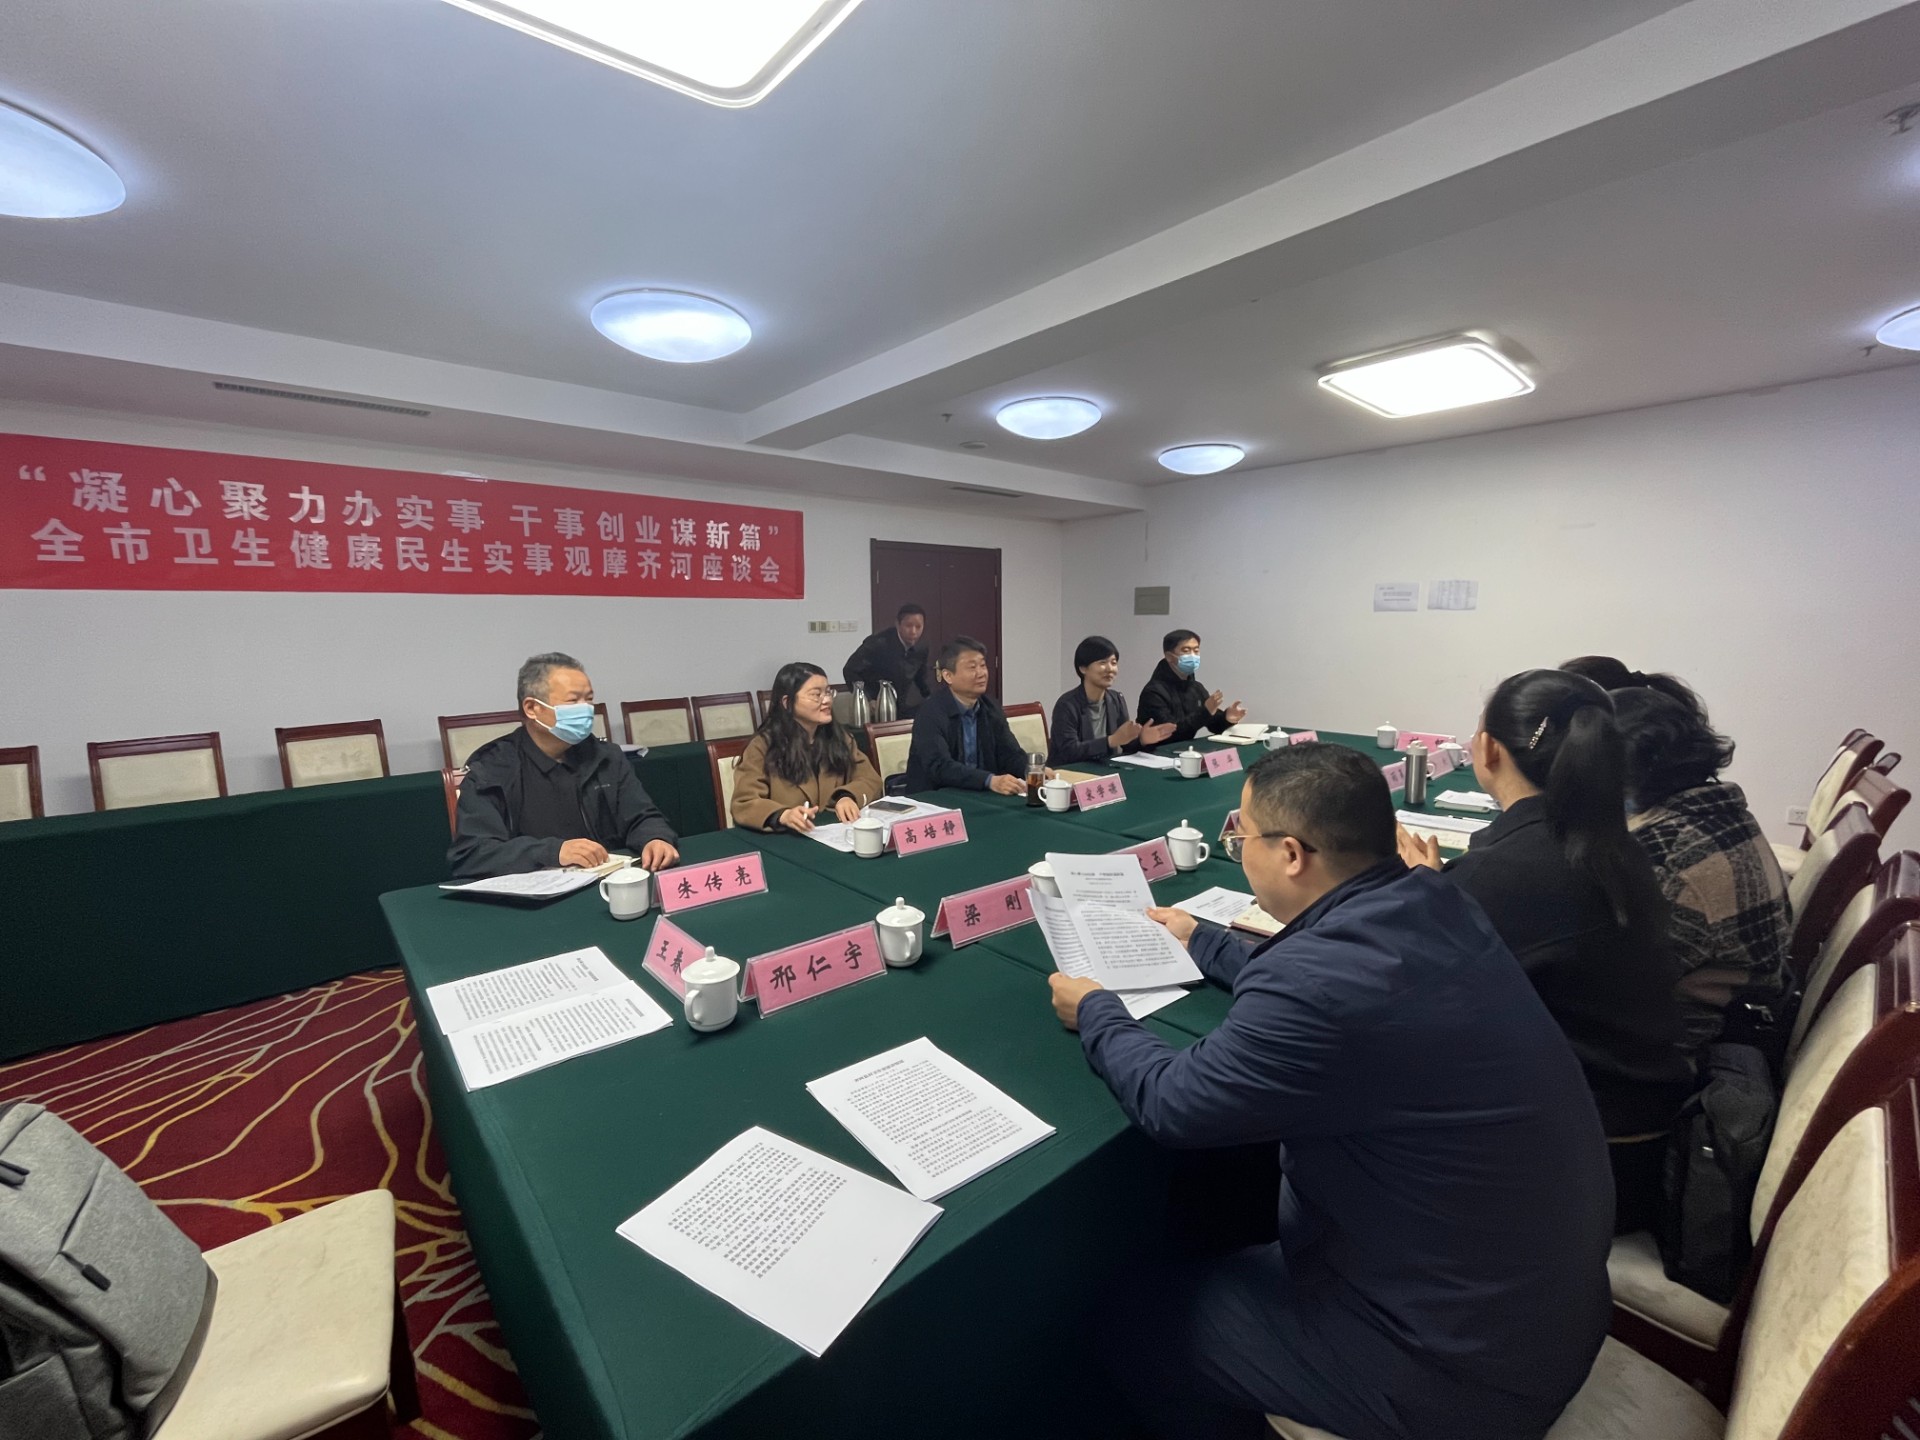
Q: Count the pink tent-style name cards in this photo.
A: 14